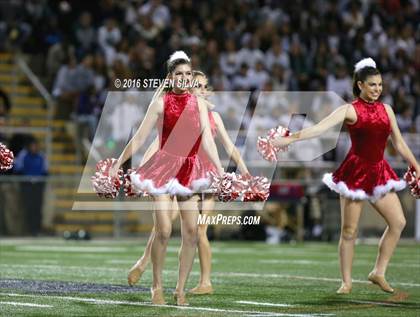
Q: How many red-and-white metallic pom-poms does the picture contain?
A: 7